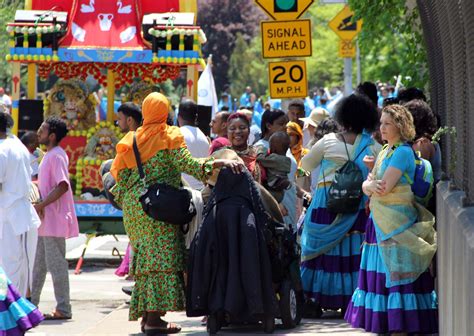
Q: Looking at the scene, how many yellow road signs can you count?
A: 5